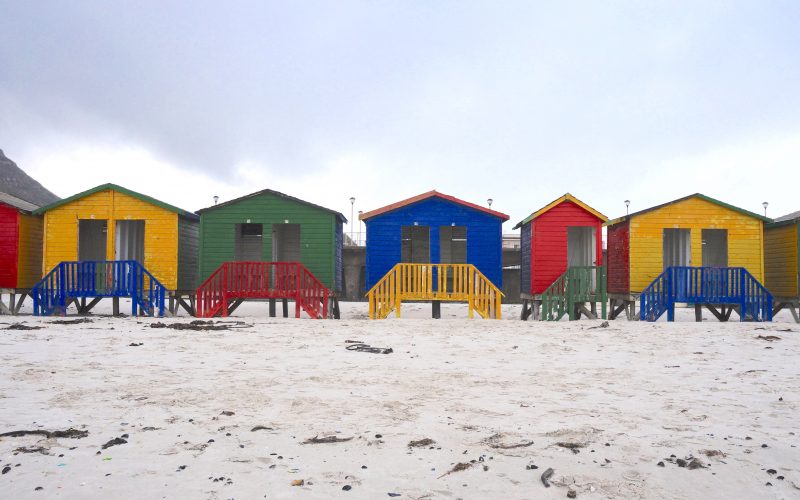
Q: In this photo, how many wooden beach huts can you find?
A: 7